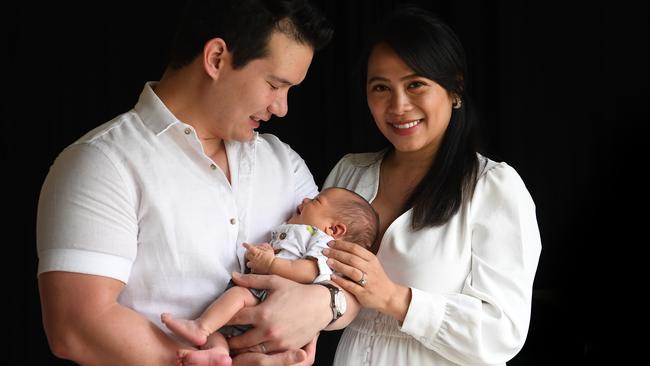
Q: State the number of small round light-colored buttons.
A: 3